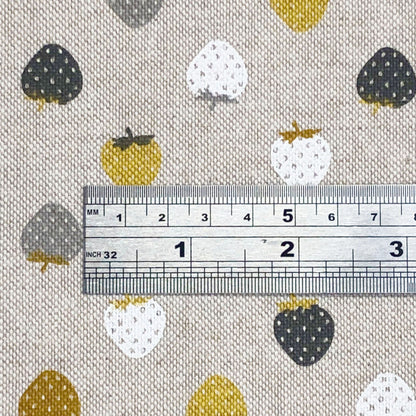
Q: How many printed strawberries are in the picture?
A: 13